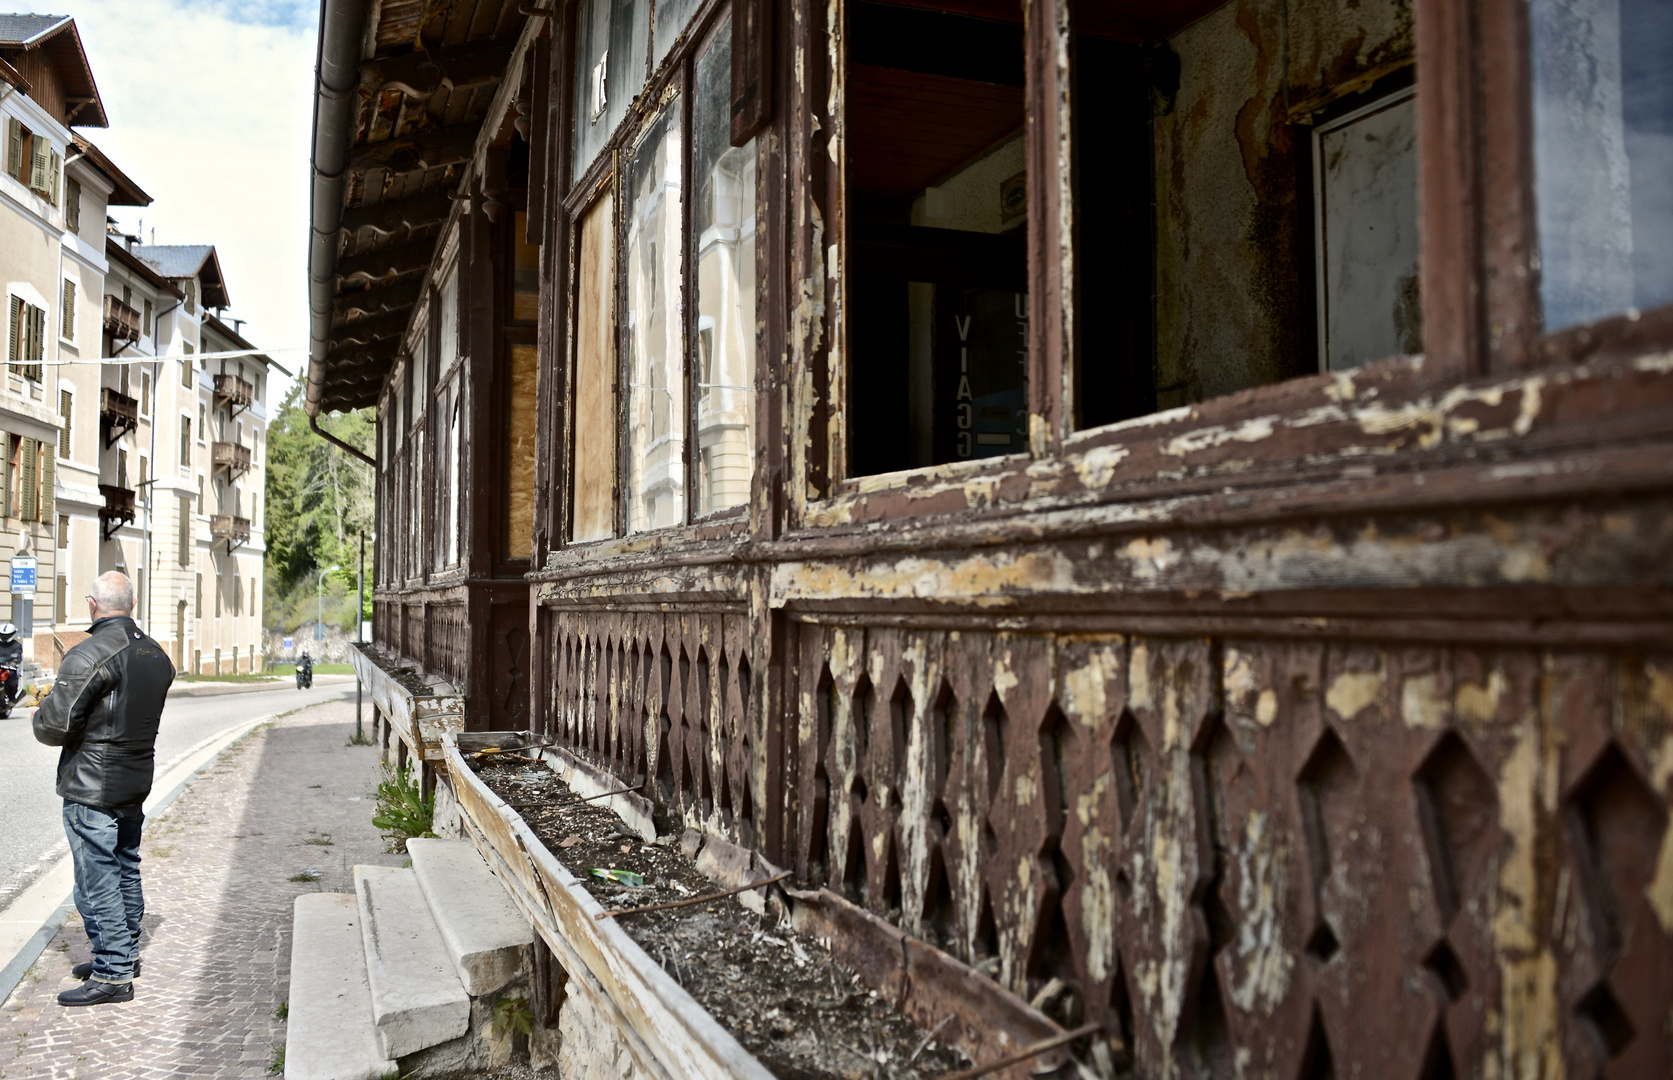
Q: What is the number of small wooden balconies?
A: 6